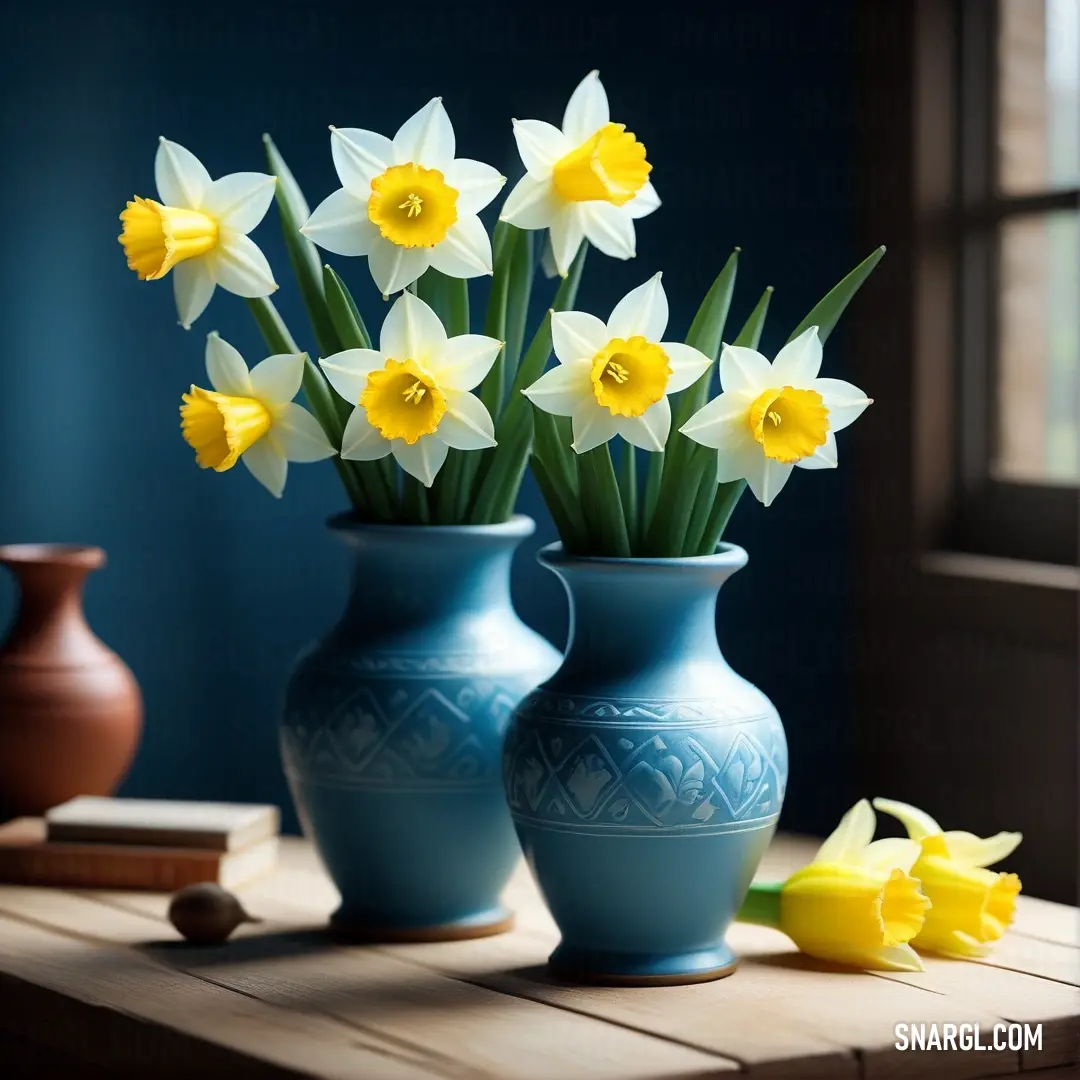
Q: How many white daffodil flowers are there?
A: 7